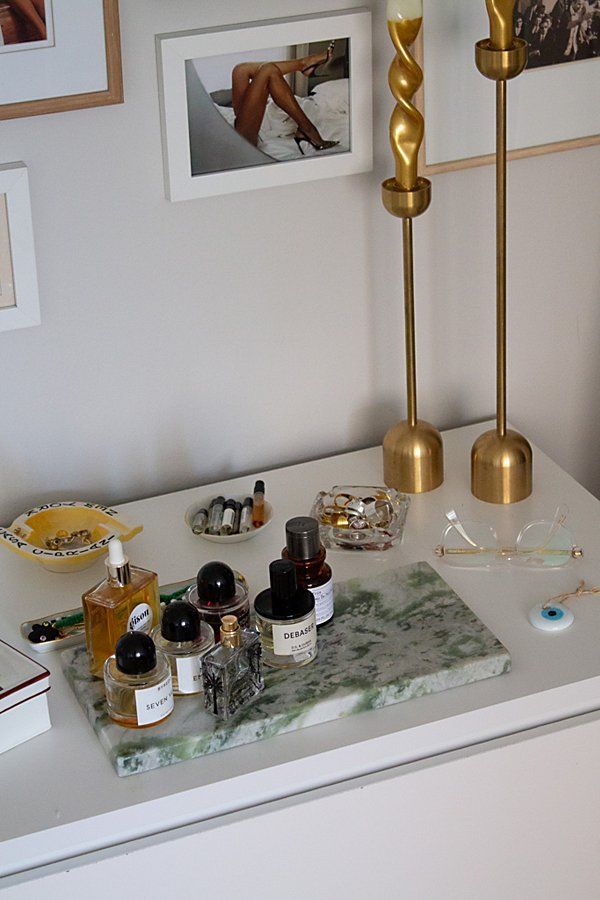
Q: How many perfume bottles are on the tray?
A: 7